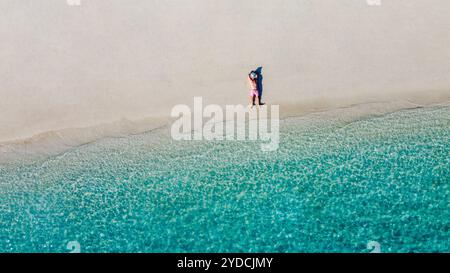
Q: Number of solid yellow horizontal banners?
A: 0